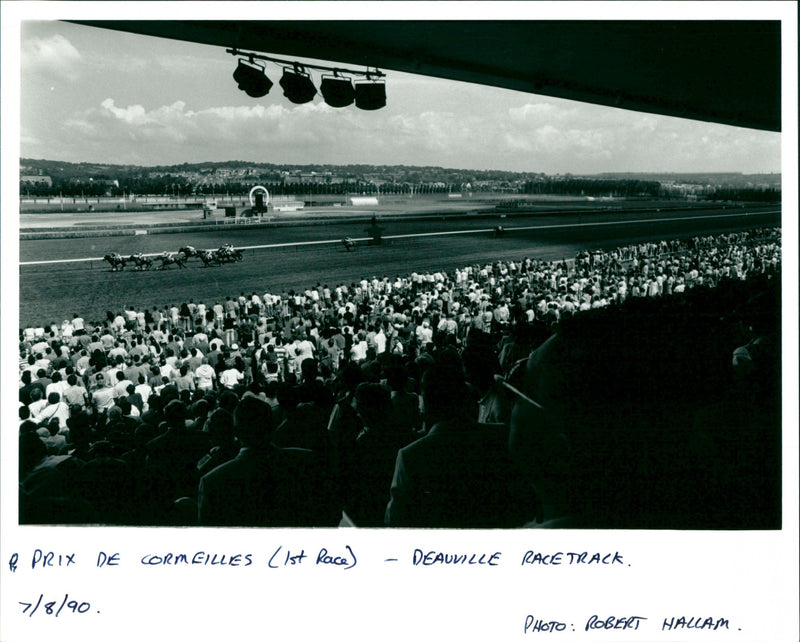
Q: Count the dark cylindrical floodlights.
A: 4